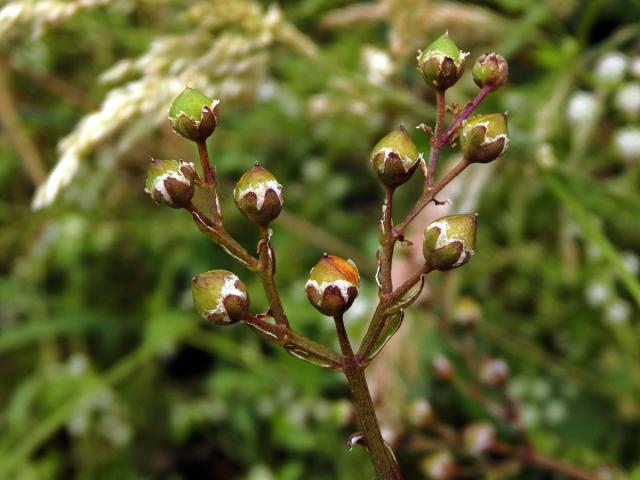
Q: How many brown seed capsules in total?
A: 10